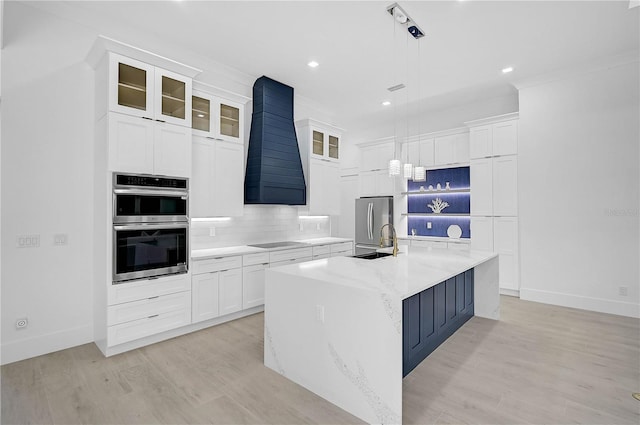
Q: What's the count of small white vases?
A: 4